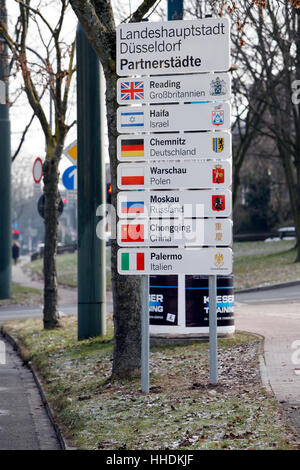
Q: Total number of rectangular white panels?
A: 8